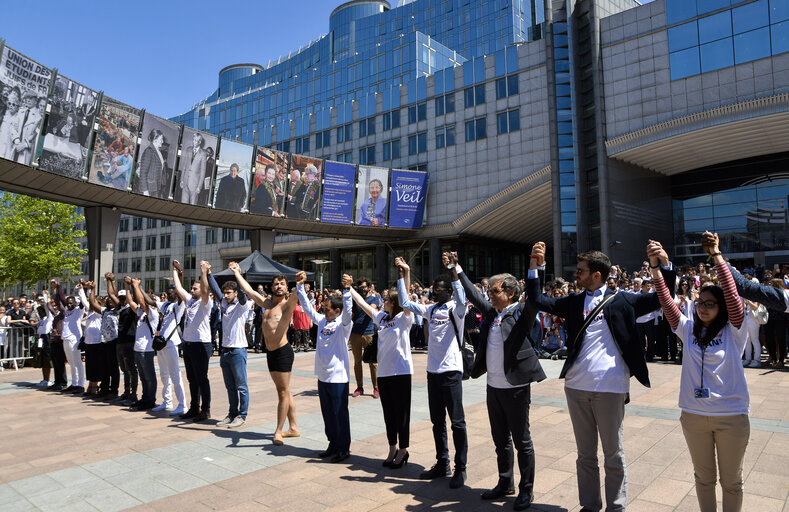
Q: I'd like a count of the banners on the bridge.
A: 11